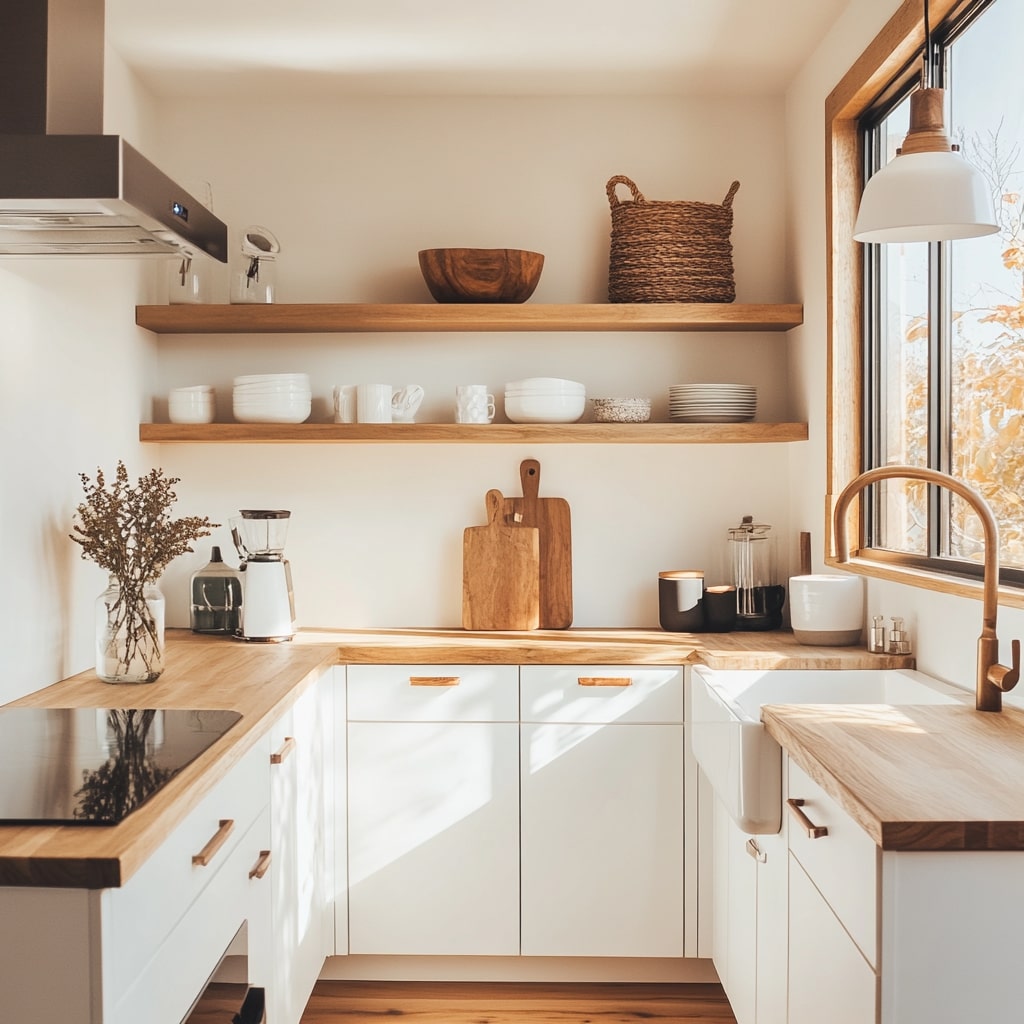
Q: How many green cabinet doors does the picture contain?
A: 0